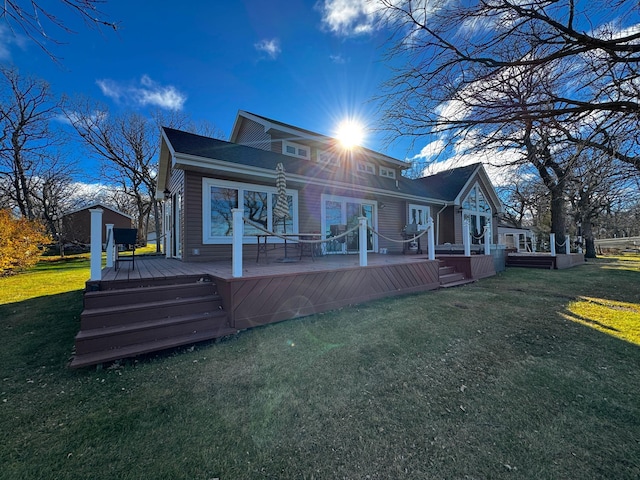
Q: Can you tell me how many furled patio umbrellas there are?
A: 1